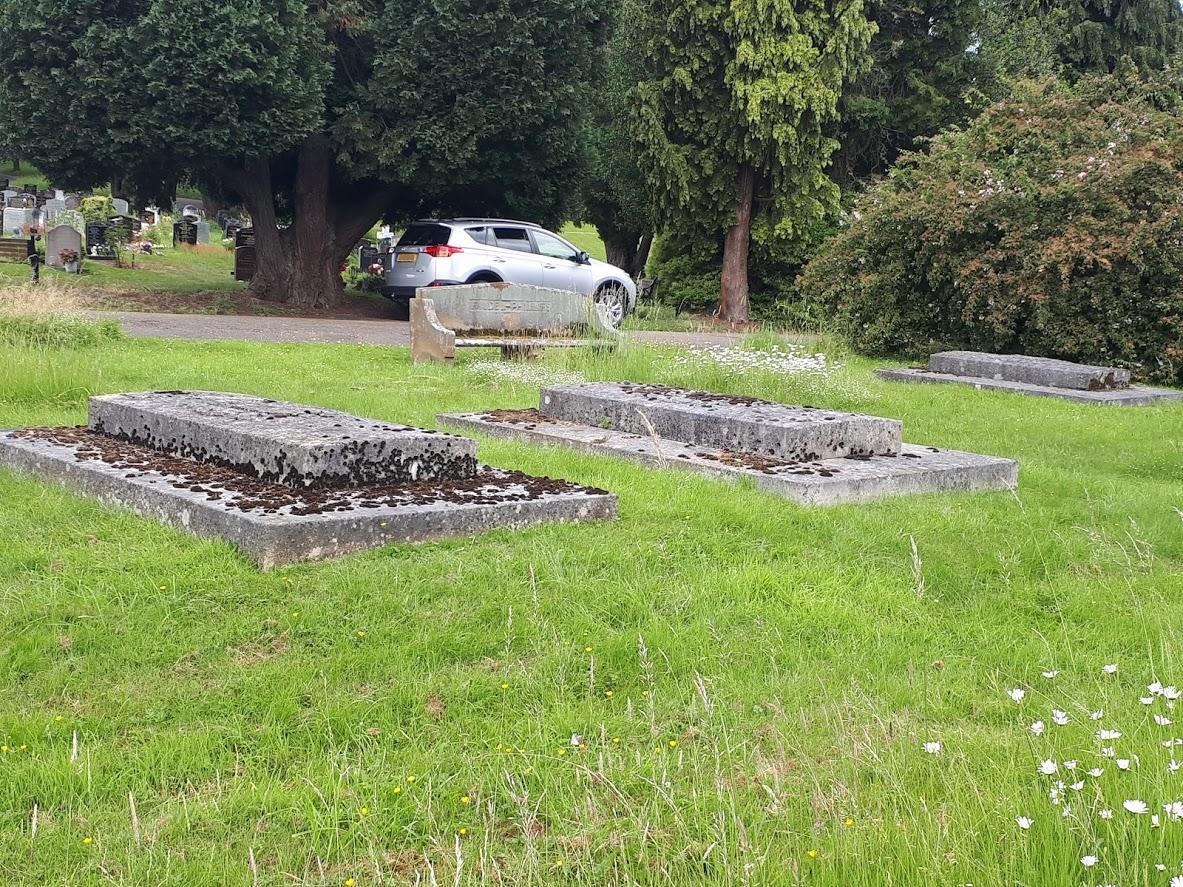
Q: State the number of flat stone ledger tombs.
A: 3